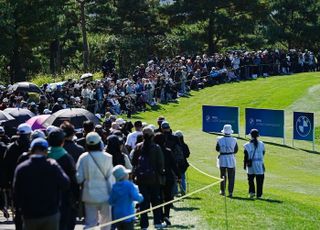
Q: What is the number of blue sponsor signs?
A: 3